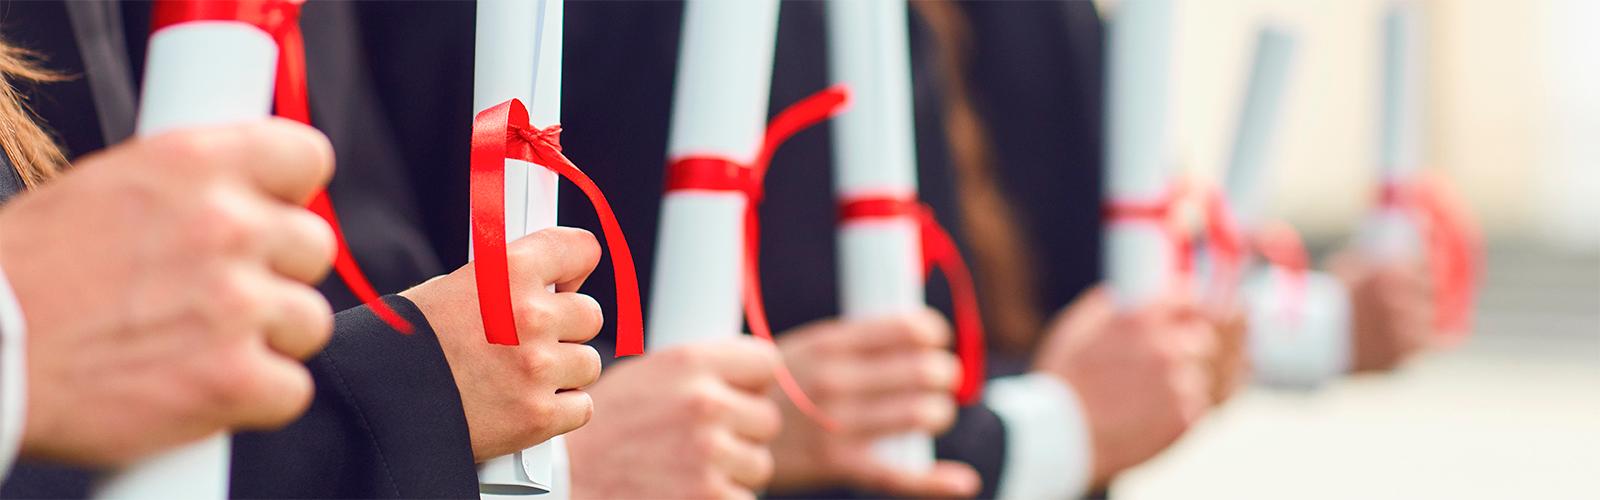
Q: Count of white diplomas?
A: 7